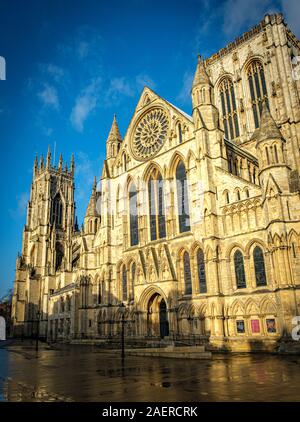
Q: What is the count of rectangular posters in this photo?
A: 3